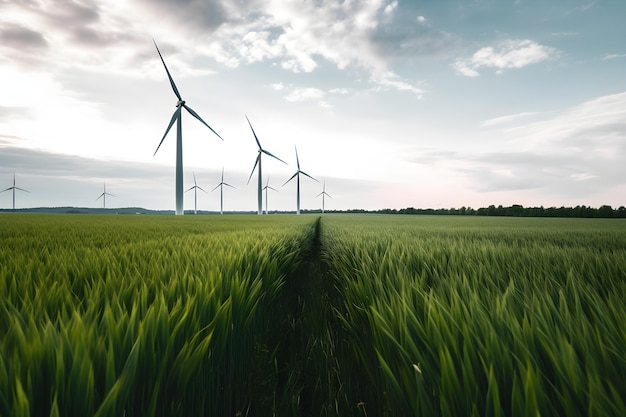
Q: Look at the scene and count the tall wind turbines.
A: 3